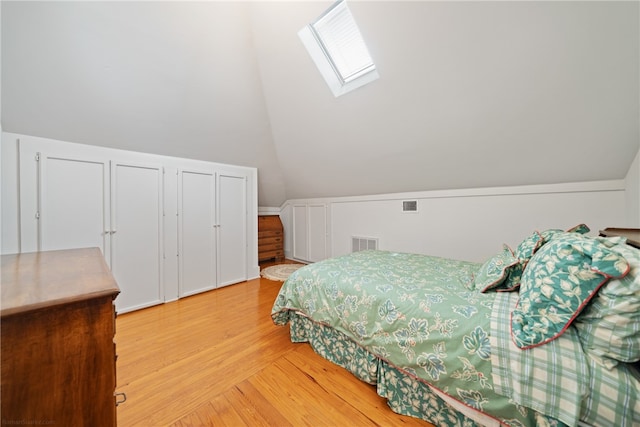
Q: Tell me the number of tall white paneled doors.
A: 4